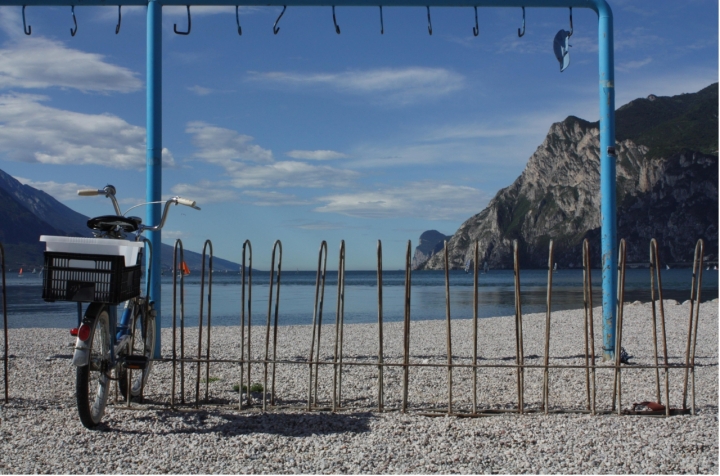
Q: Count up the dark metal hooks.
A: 12